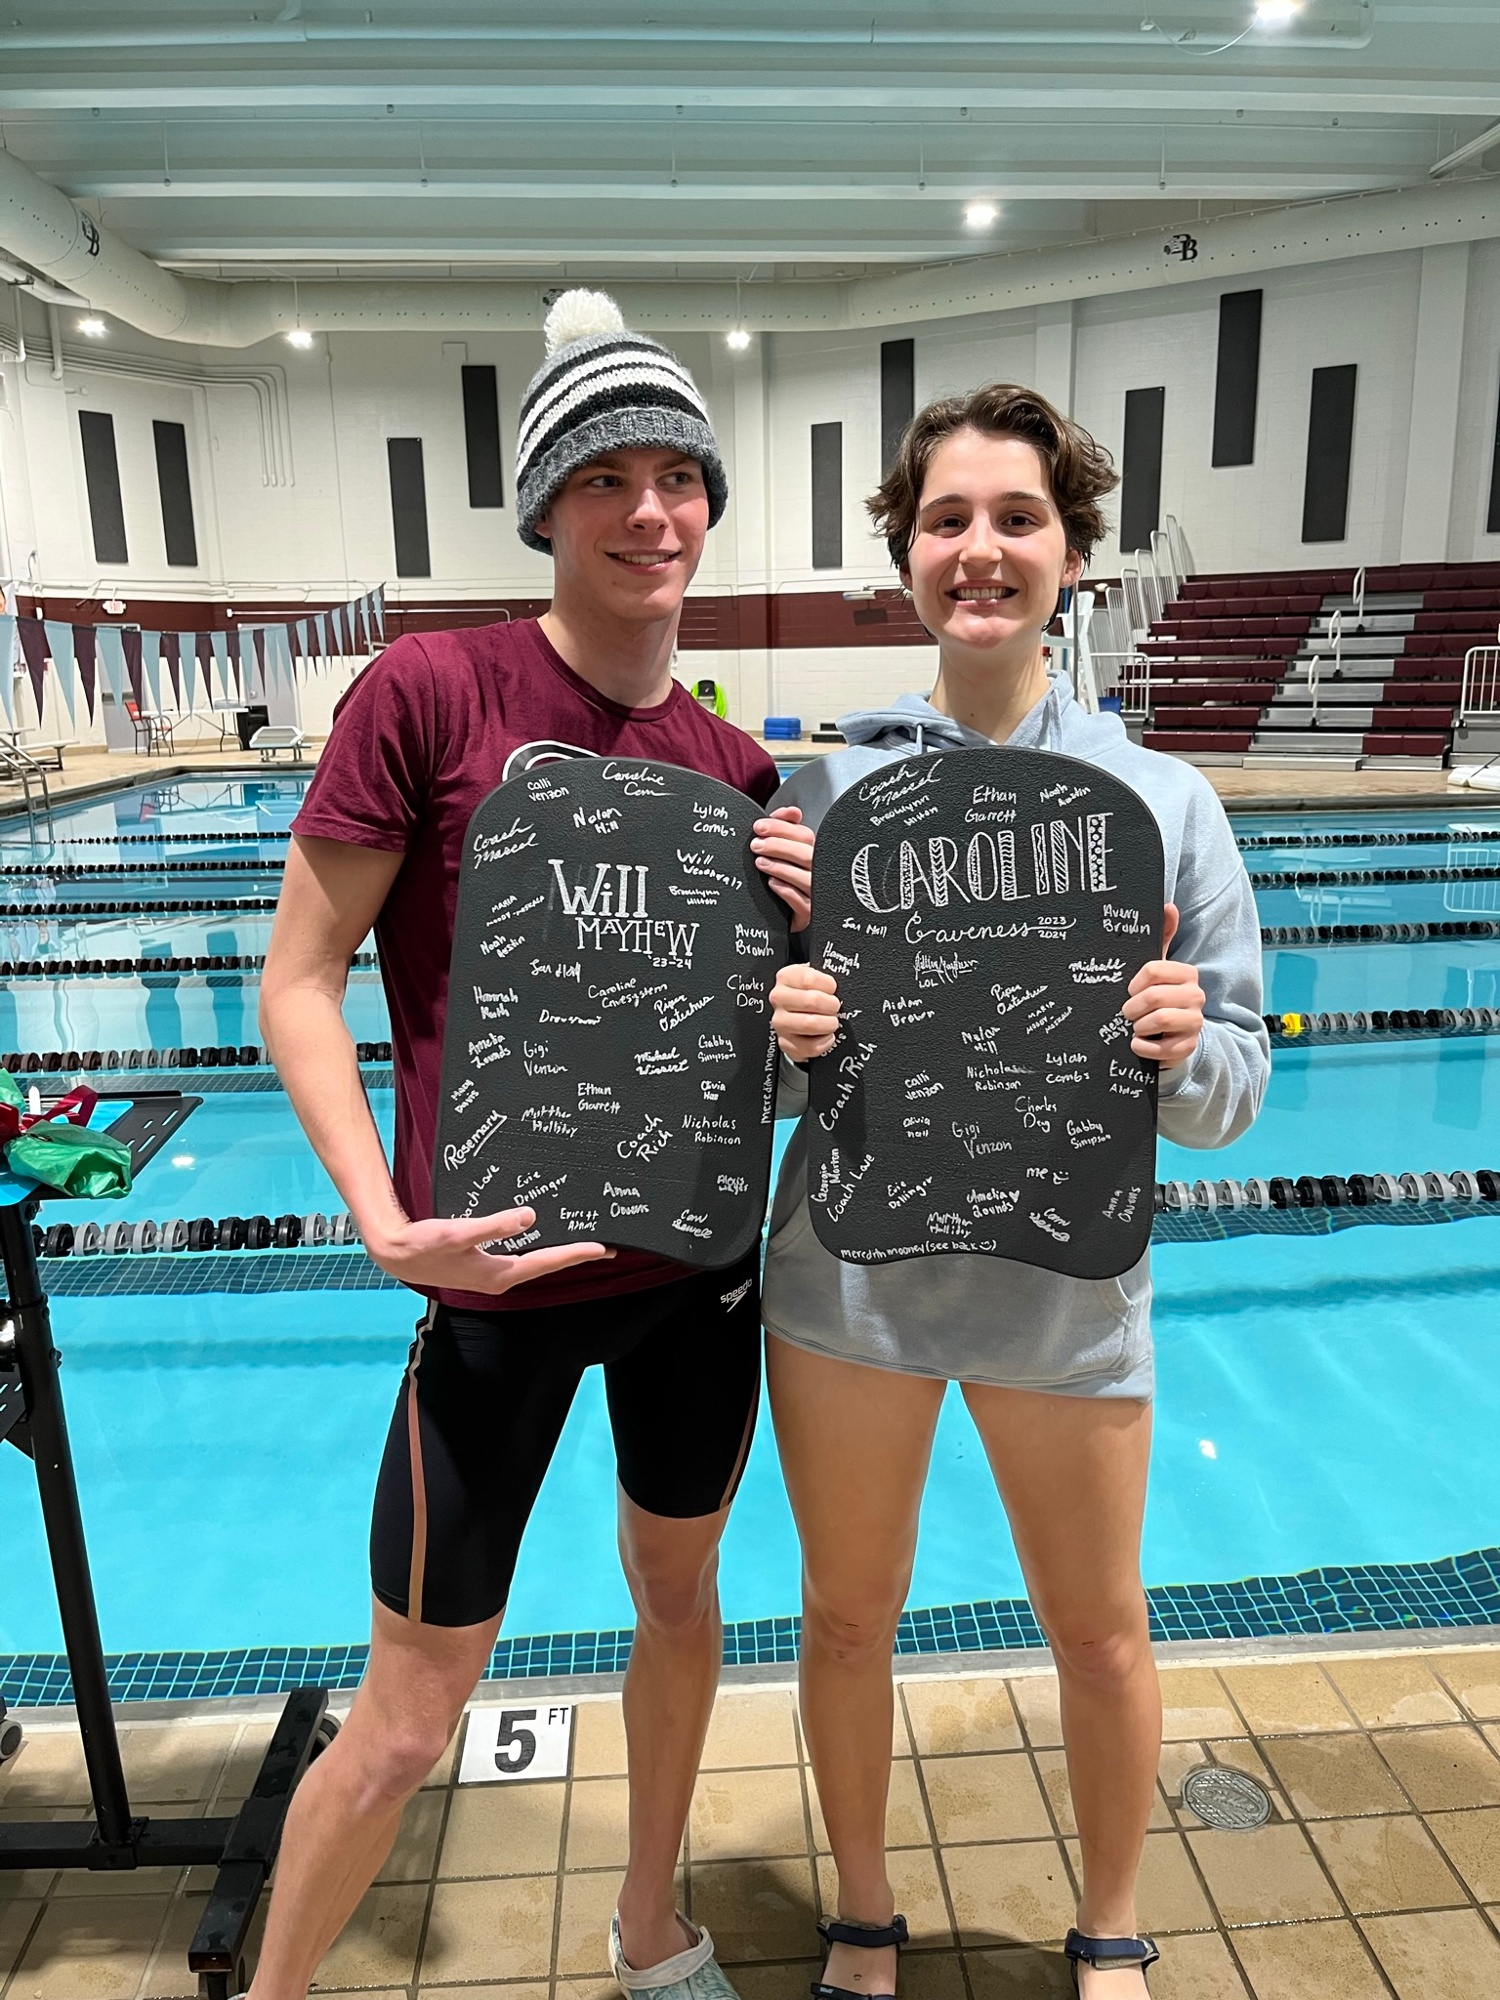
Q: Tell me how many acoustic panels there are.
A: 10